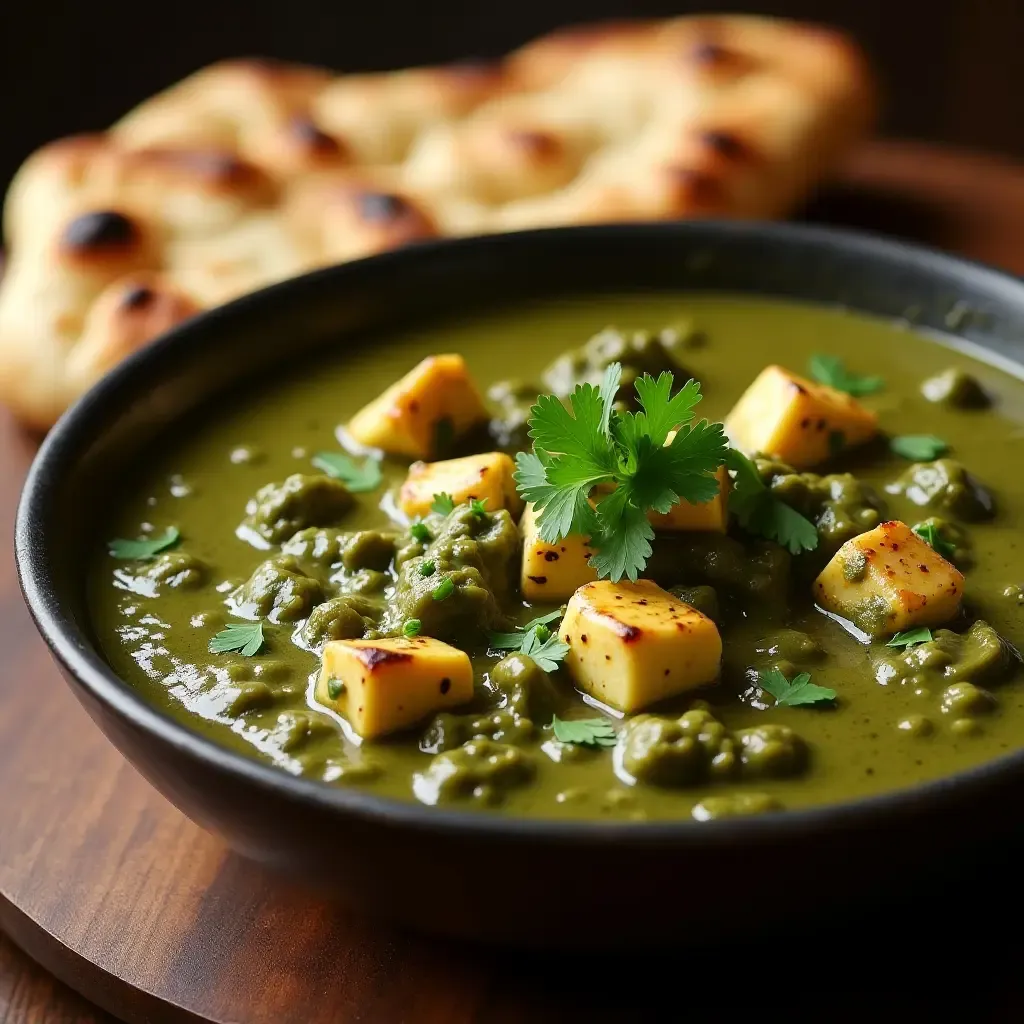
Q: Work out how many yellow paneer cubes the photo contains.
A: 8